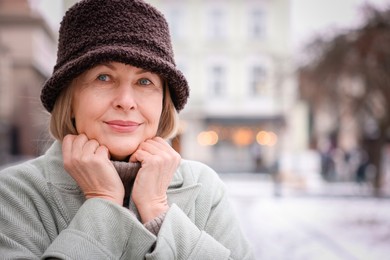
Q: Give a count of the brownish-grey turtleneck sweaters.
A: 1